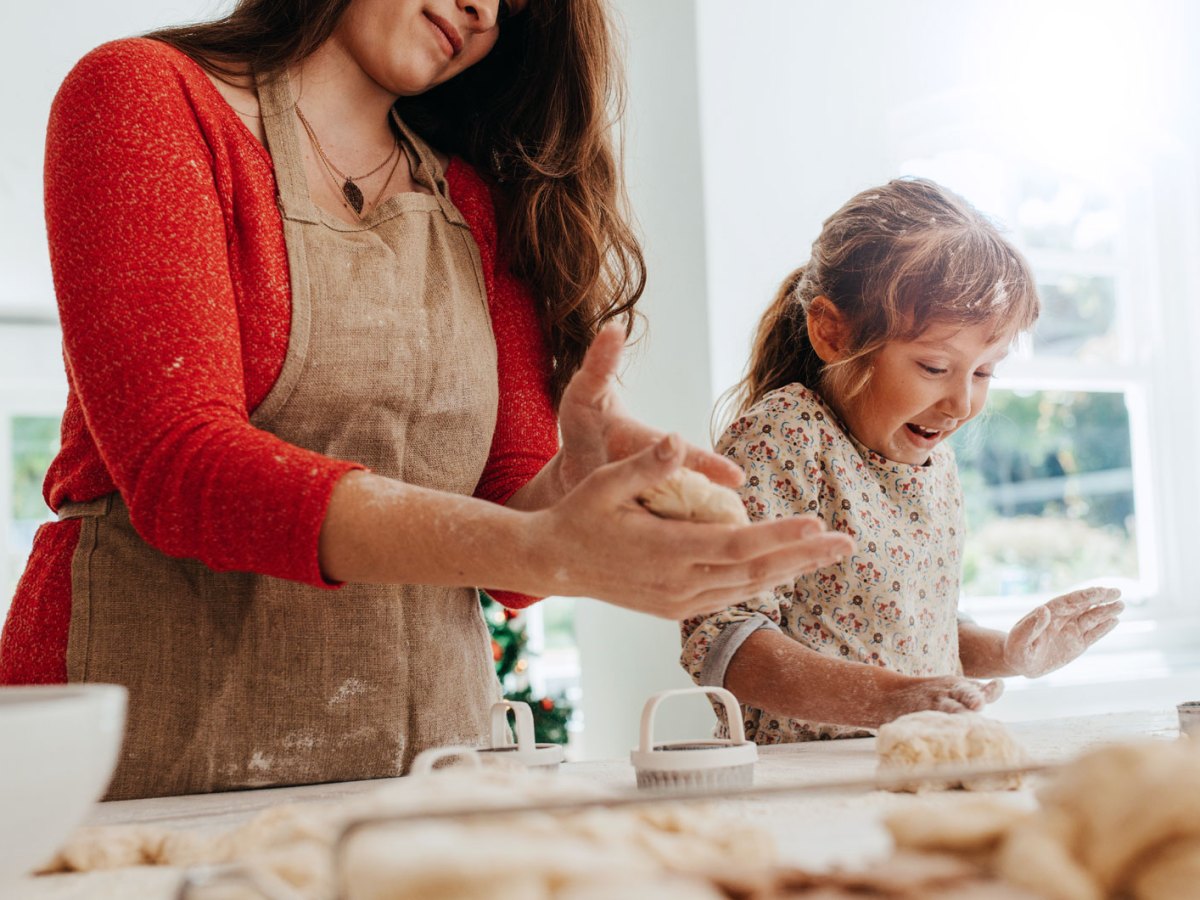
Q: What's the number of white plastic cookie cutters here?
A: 3